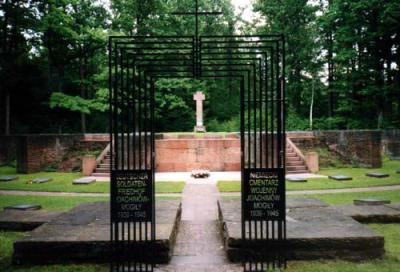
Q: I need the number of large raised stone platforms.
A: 2